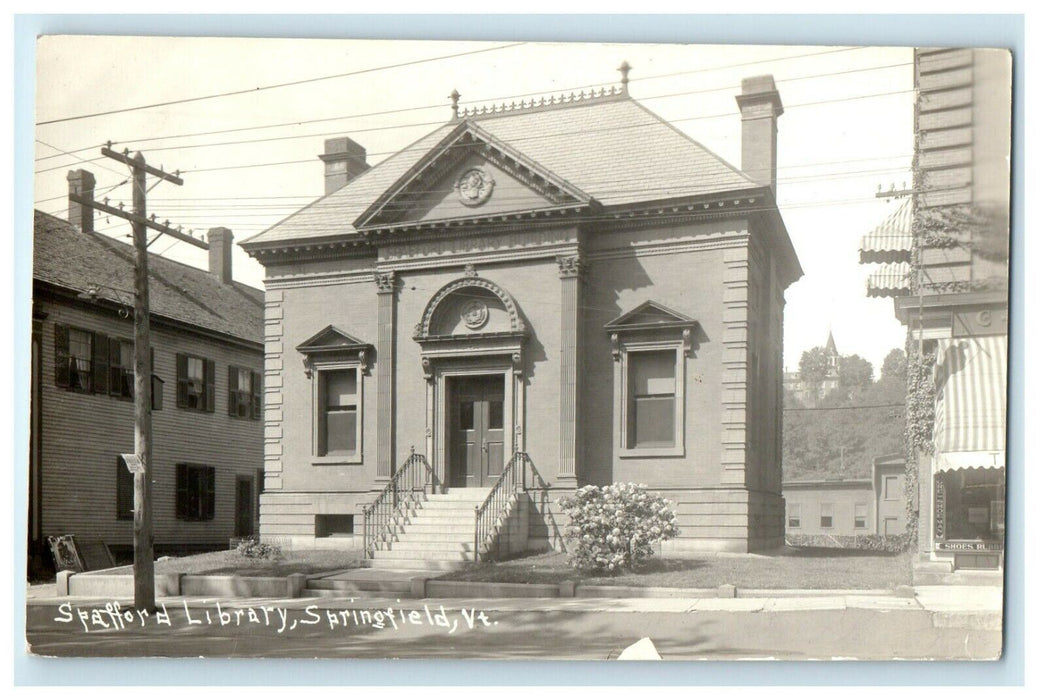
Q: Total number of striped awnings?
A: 3